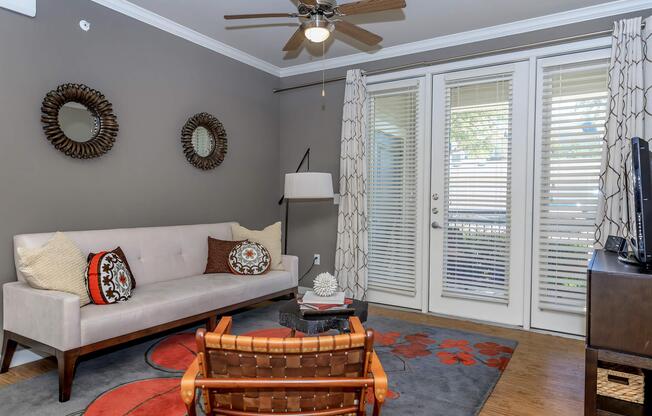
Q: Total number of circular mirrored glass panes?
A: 2